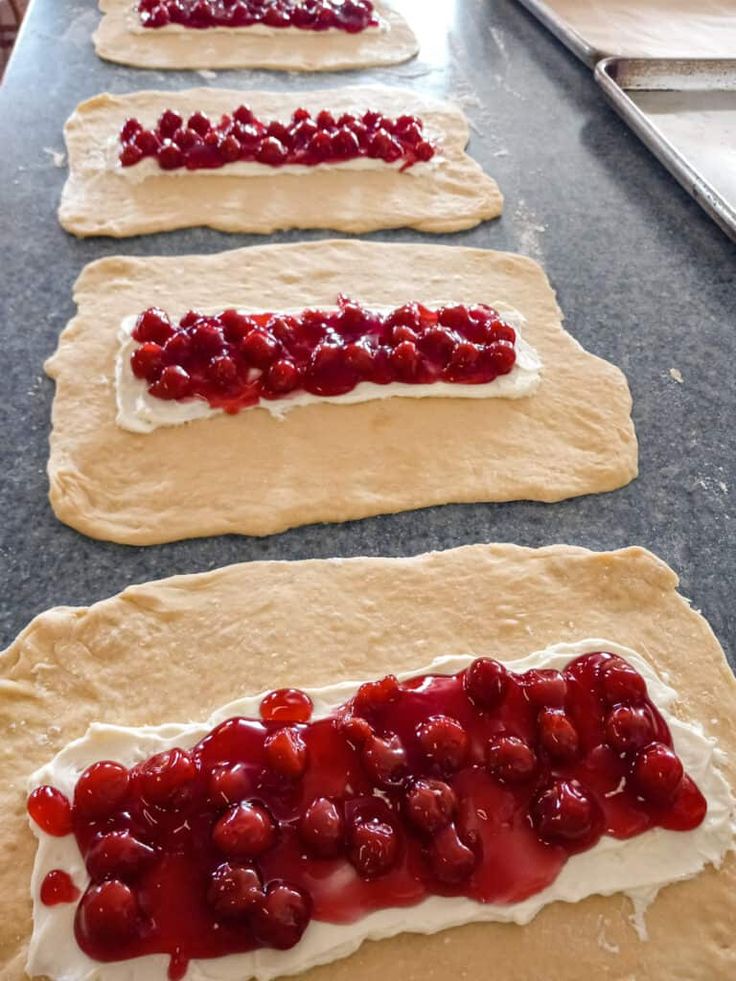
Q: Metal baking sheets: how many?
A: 2